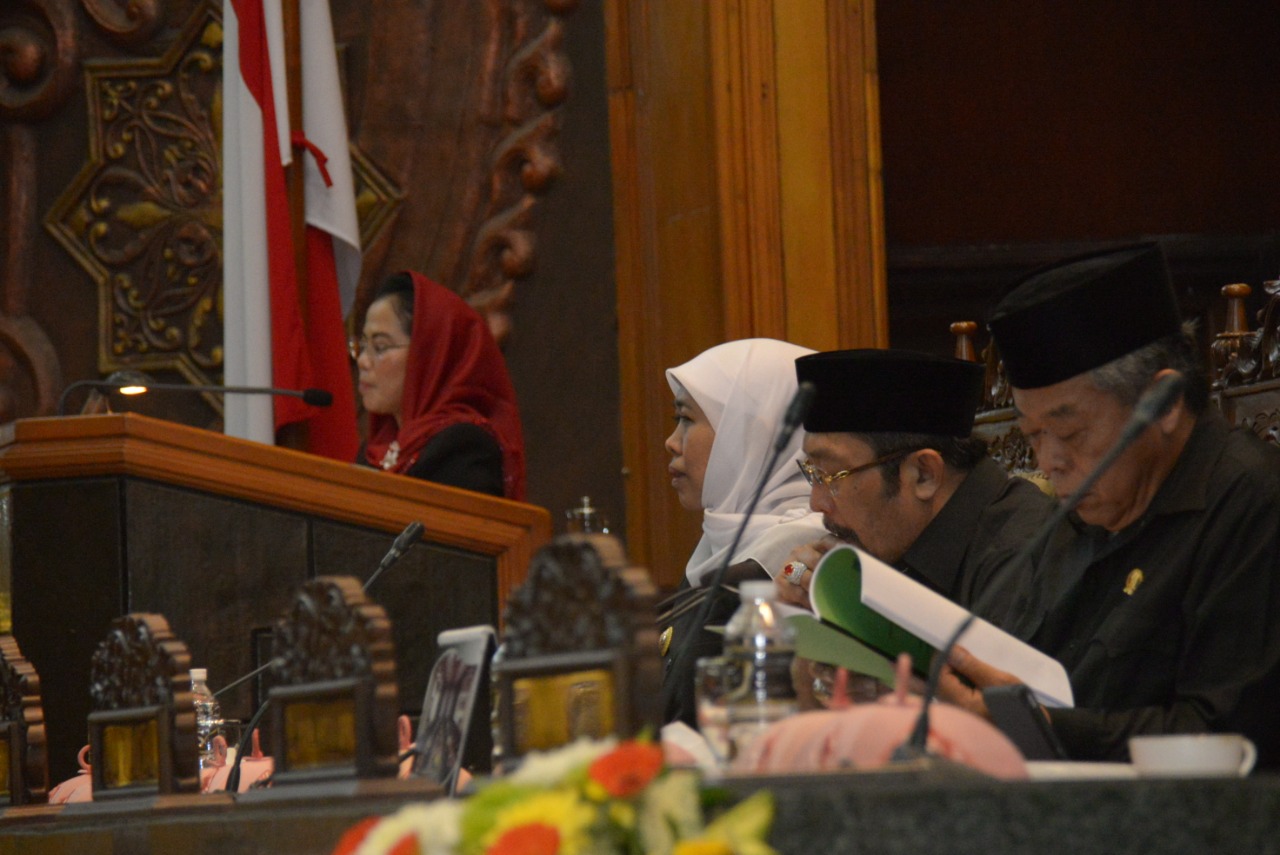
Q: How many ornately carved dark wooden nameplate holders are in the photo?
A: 4